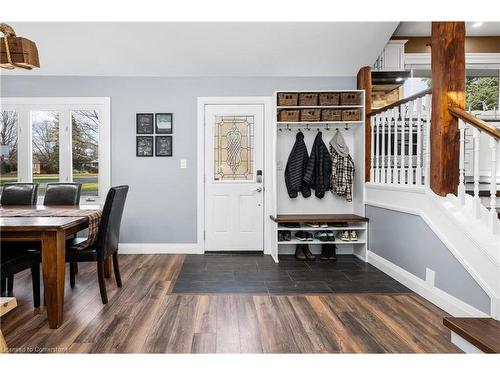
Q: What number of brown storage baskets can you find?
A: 8